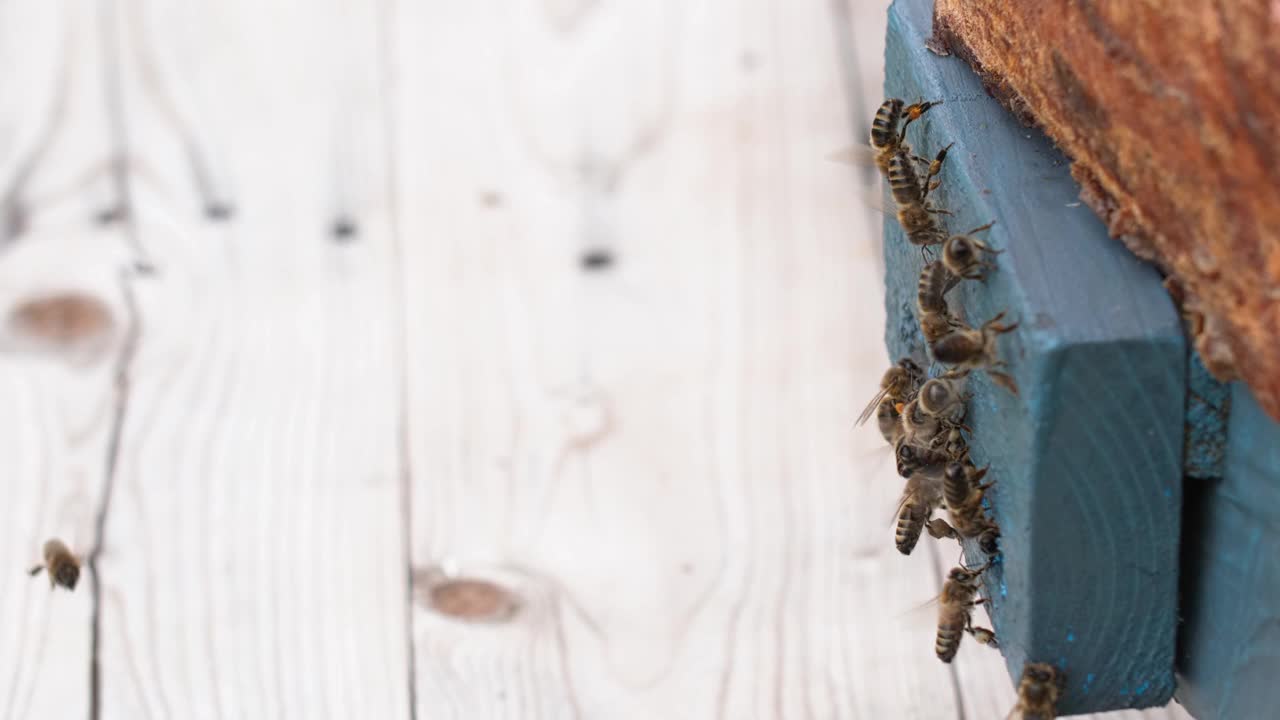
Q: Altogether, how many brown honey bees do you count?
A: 14